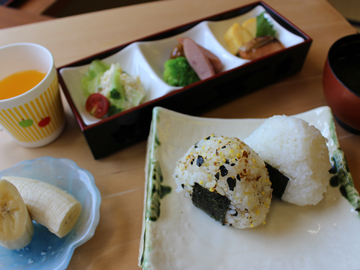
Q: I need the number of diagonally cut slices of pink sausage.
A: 2